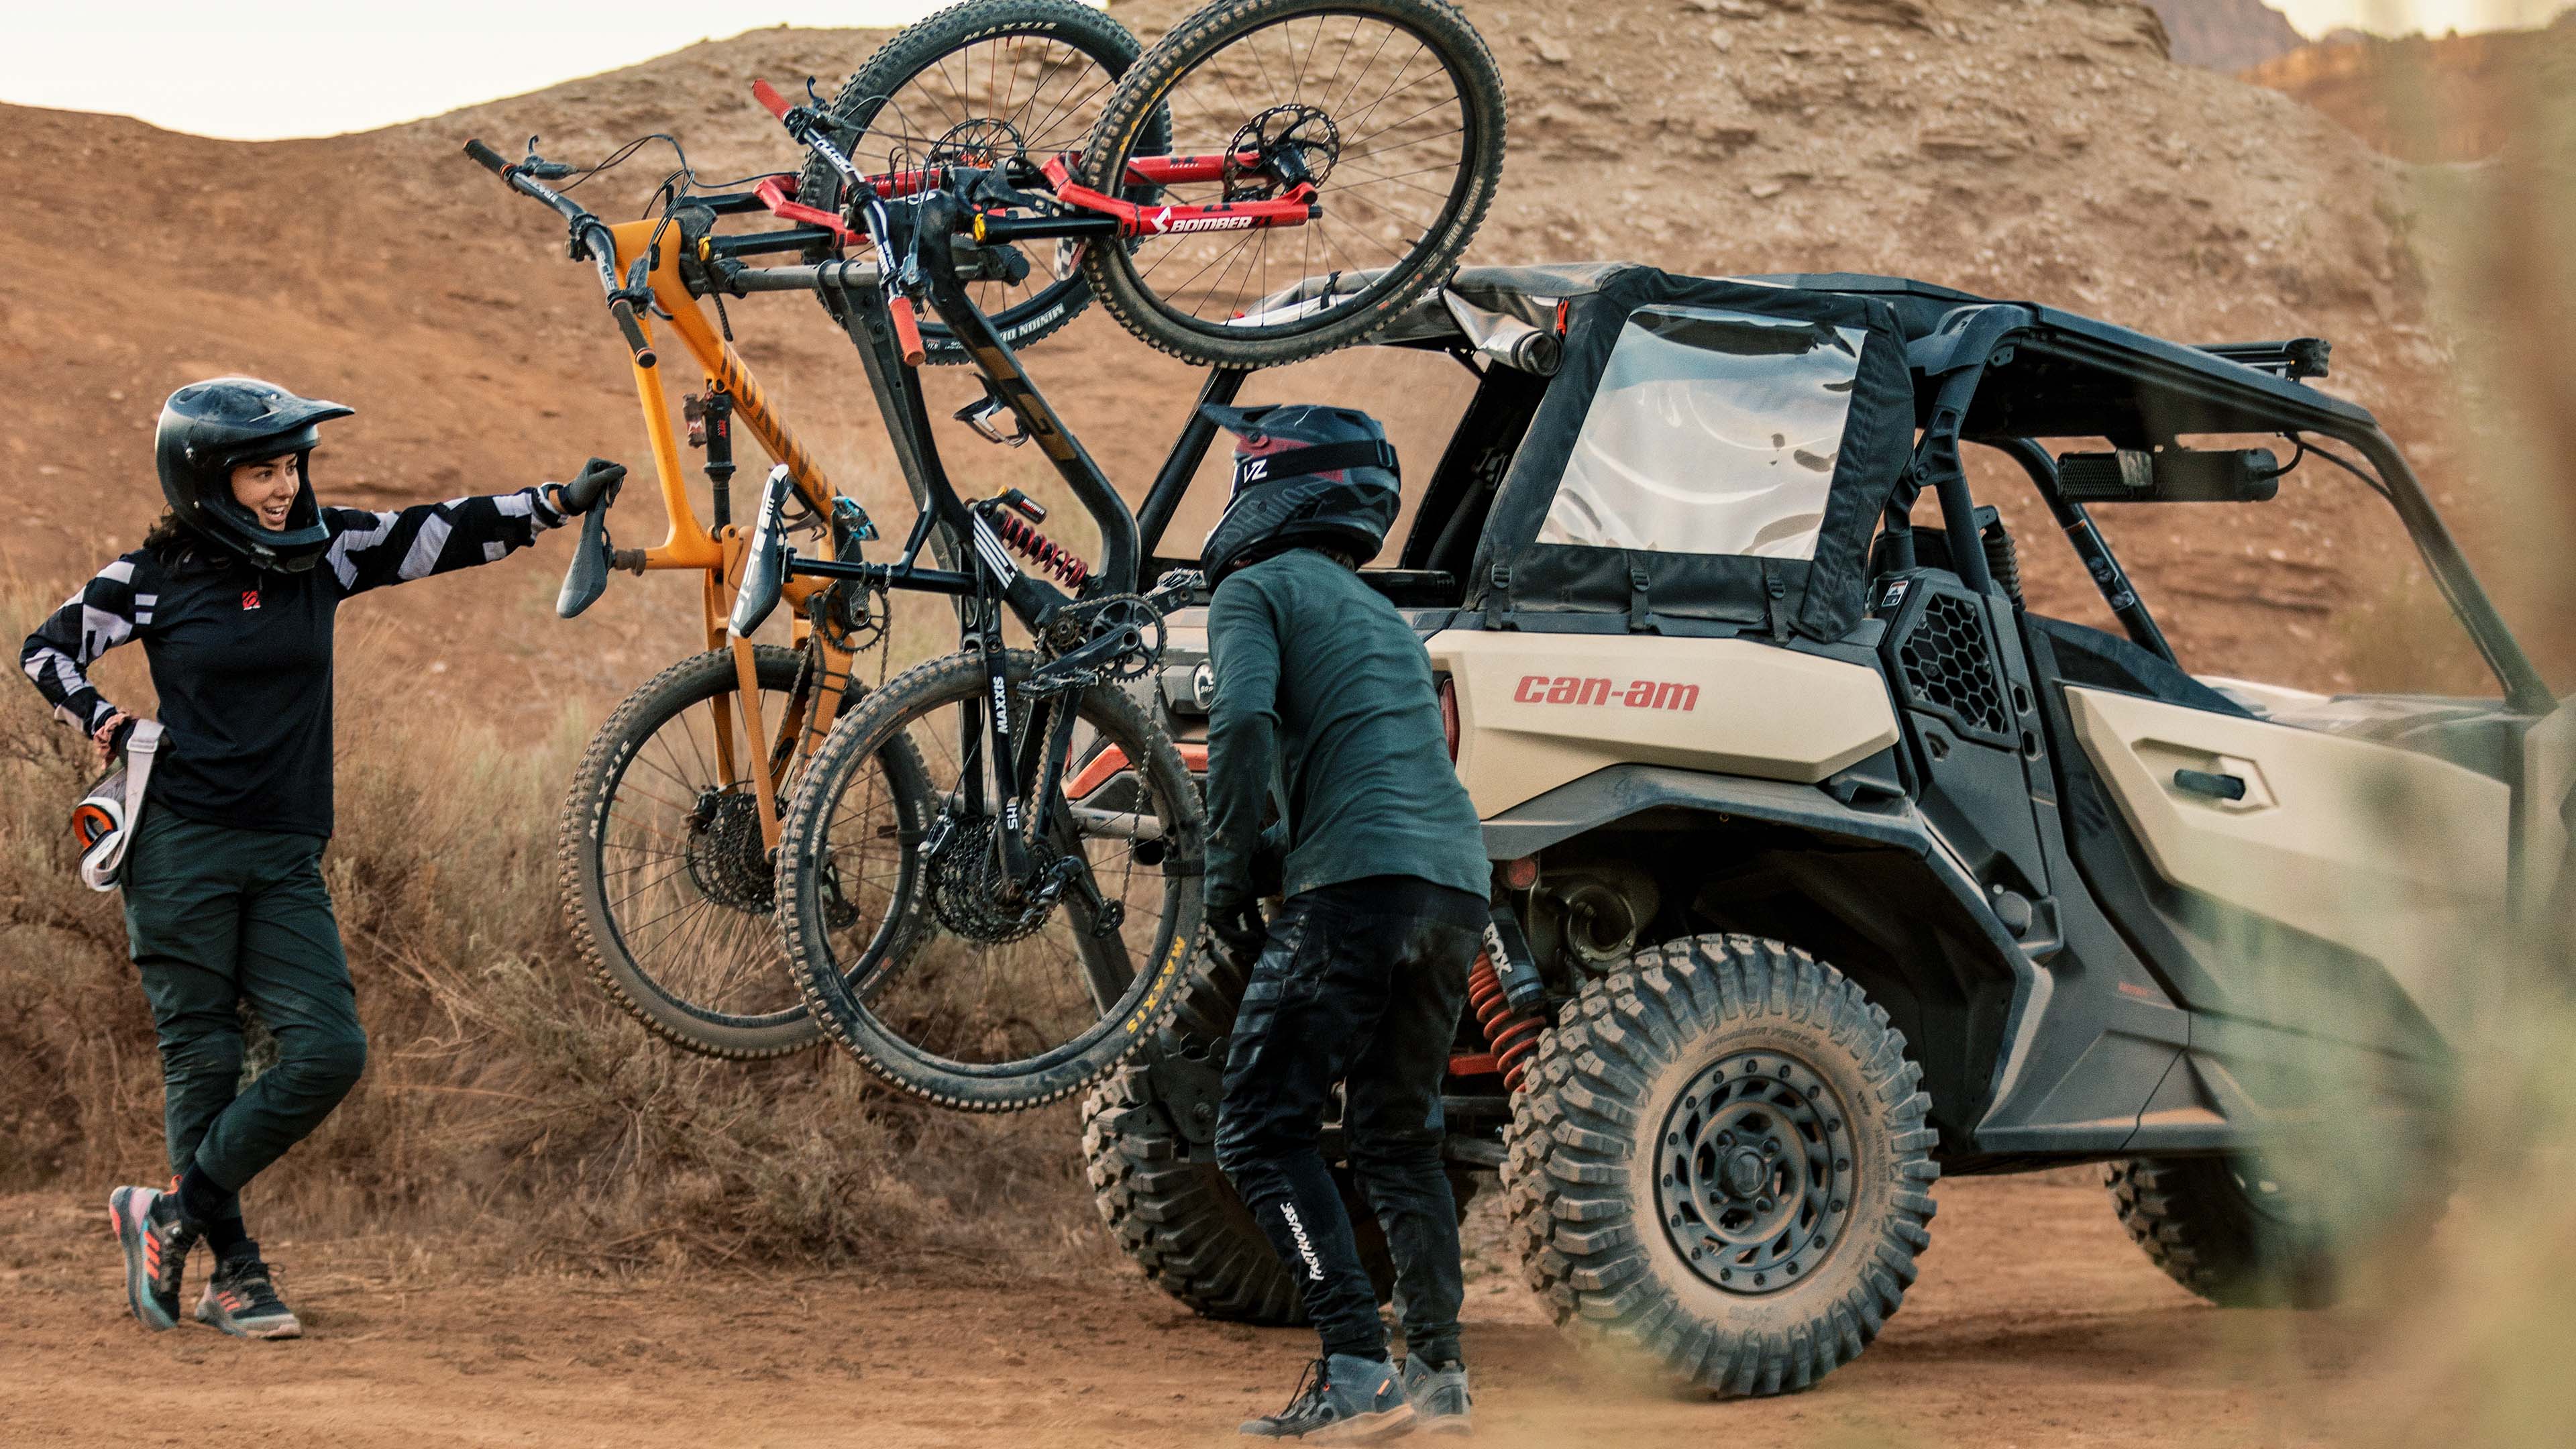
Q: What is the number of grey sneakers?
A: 2